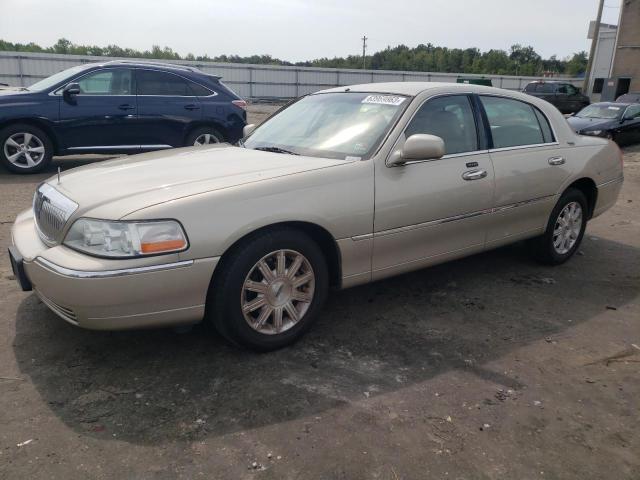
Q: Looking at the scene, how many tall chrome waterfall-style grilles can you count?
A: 1